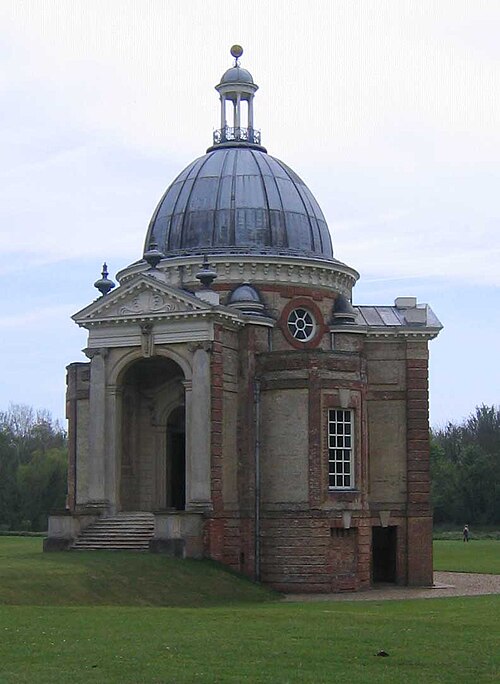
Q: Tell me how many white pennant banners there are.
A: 0